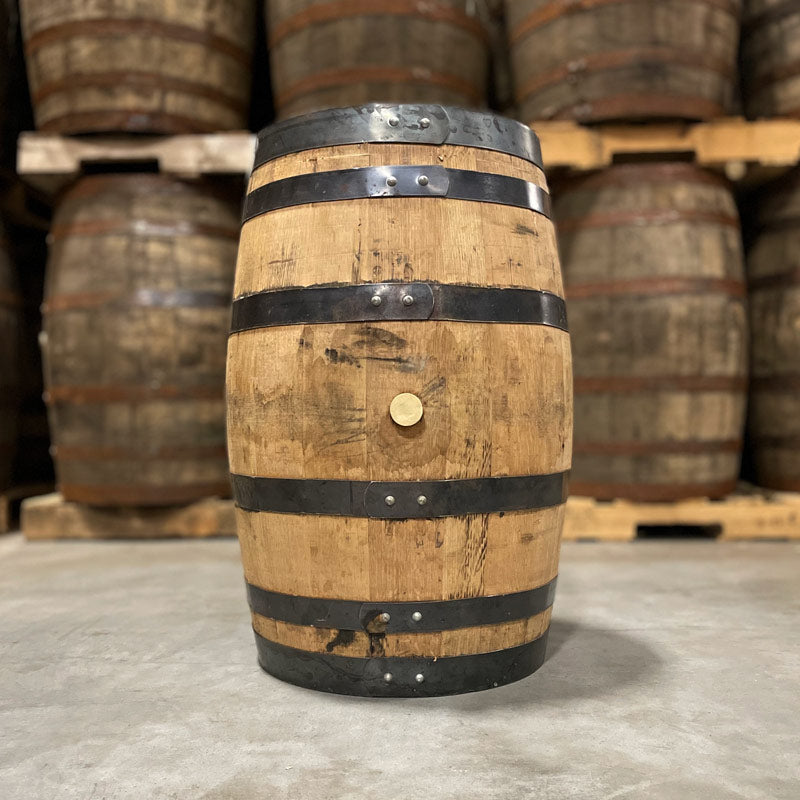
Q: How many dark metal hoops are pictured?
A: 6